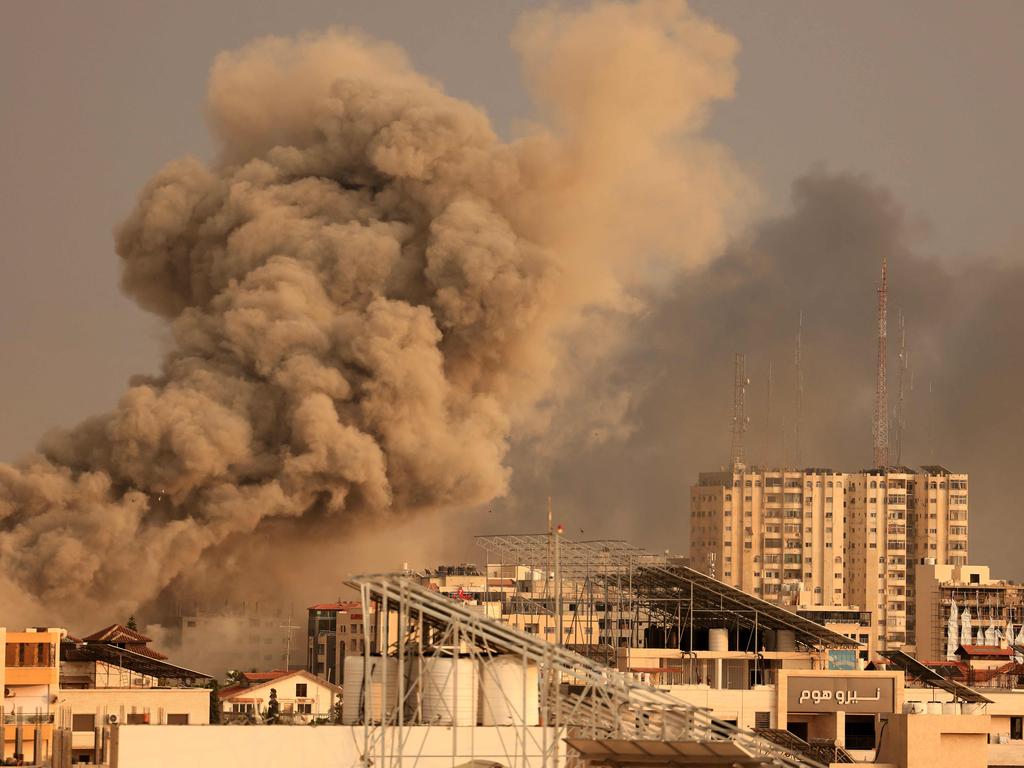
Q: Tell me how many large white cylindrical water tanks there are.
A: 3